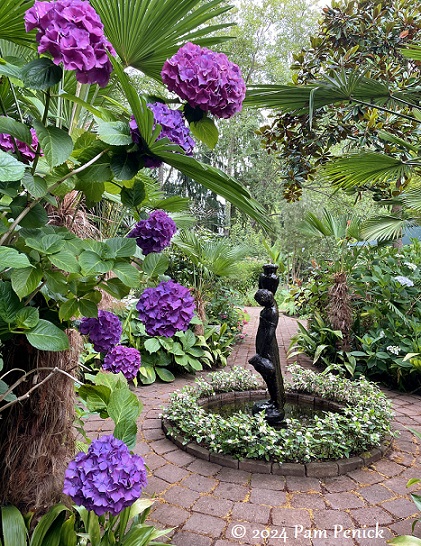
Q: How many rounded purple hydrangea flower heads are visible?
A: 9